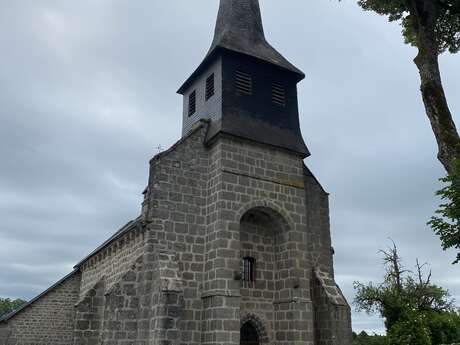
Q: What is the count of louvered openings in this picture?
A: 4